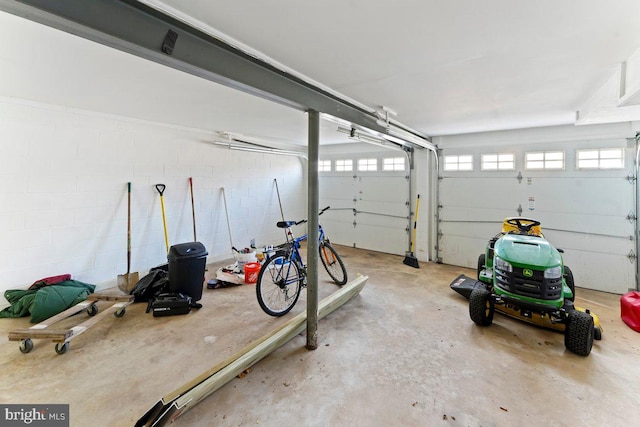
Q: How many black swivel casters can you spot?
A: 4